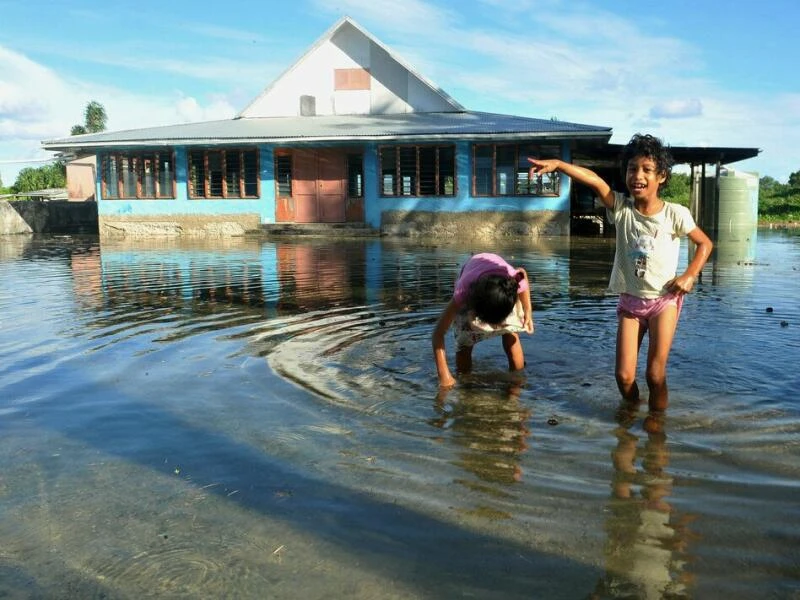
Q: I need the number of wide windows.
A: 4